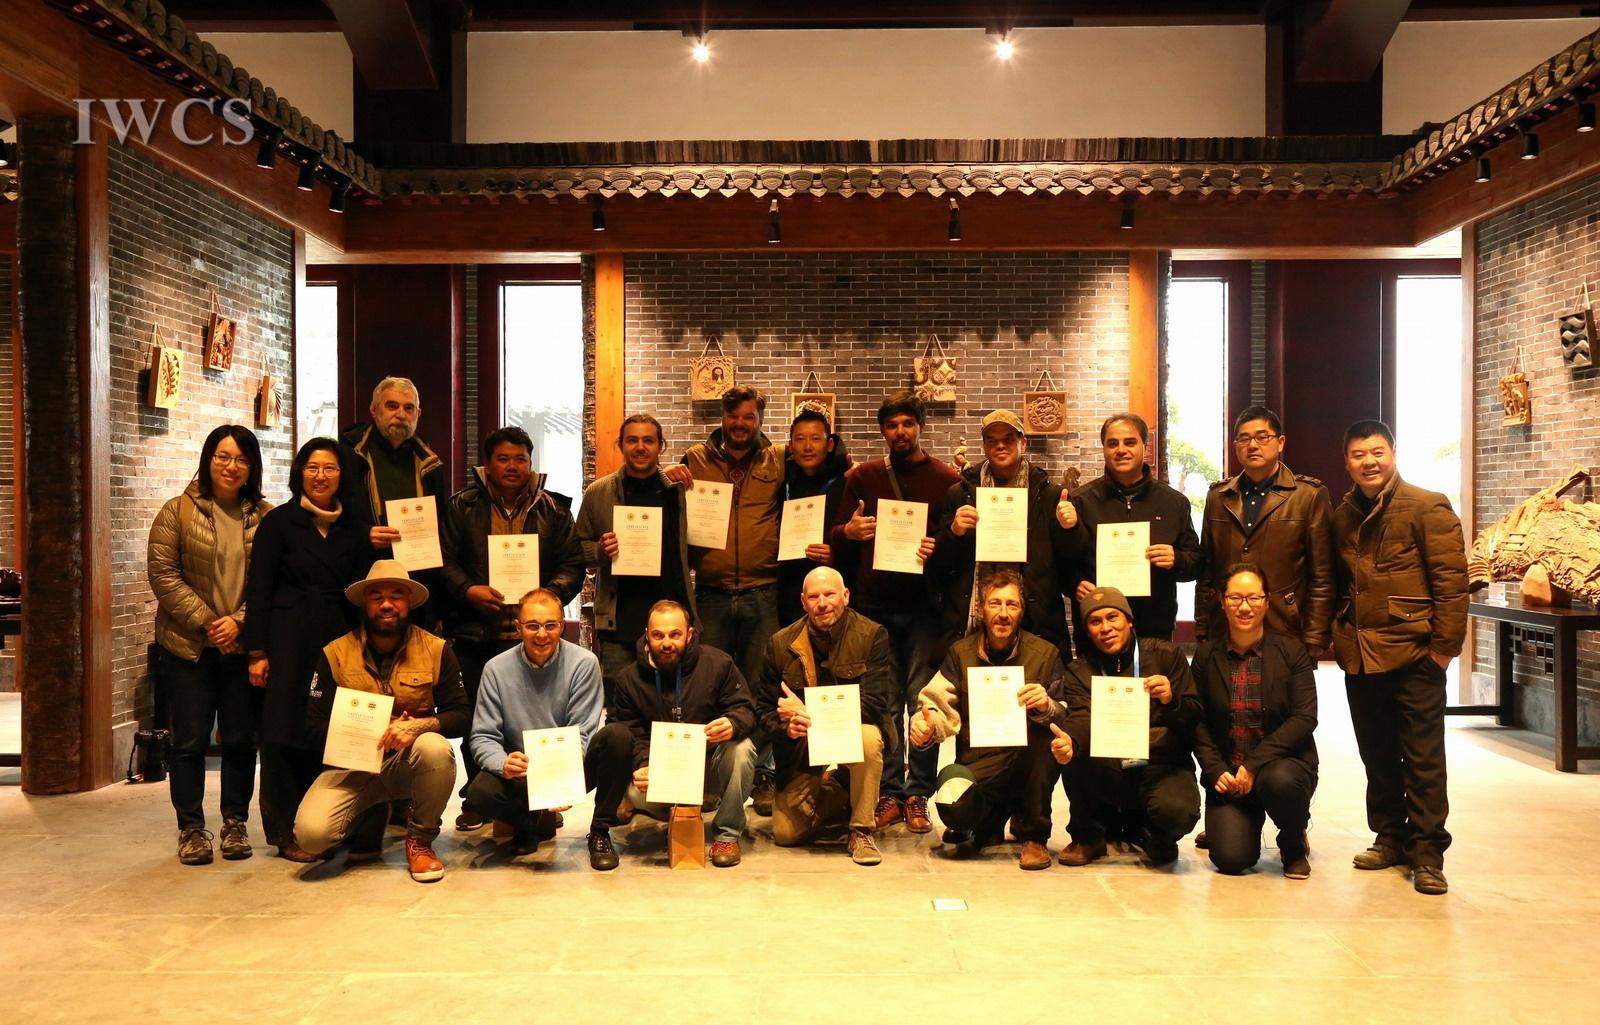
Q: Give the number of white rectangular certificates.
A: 14